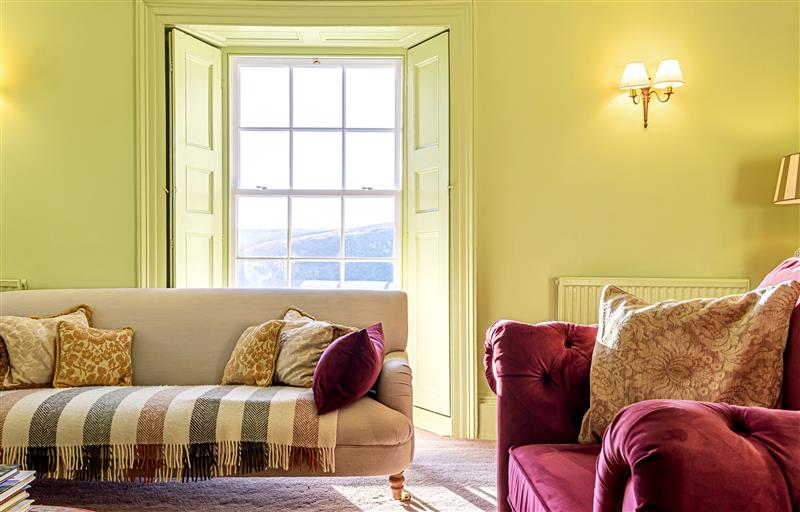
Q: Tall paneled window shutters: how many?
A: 2